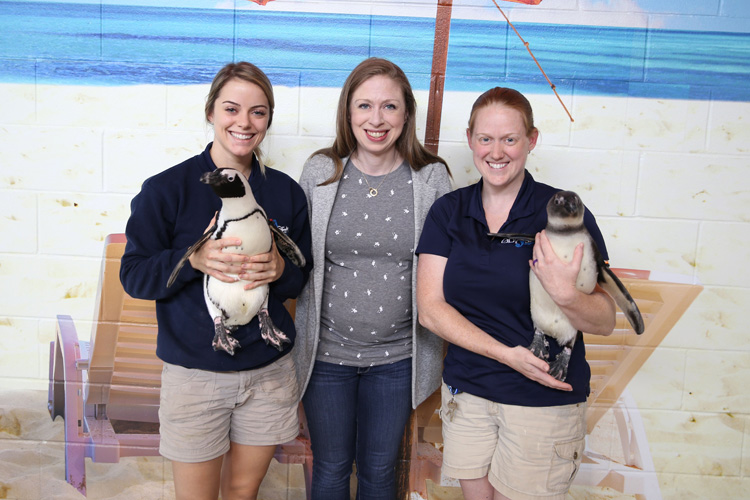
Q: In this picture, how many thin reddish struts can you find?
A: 1